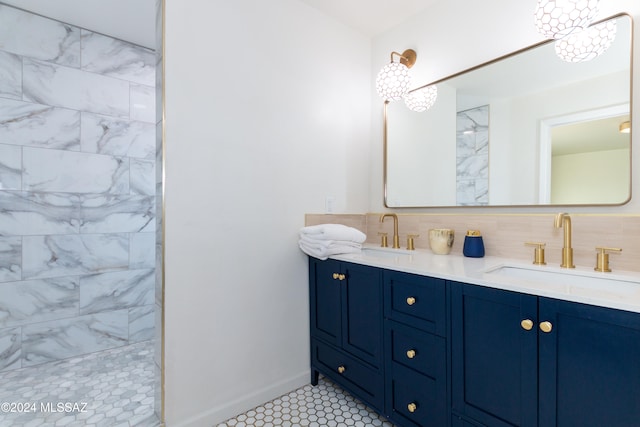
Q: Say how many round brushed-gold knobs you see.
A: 8